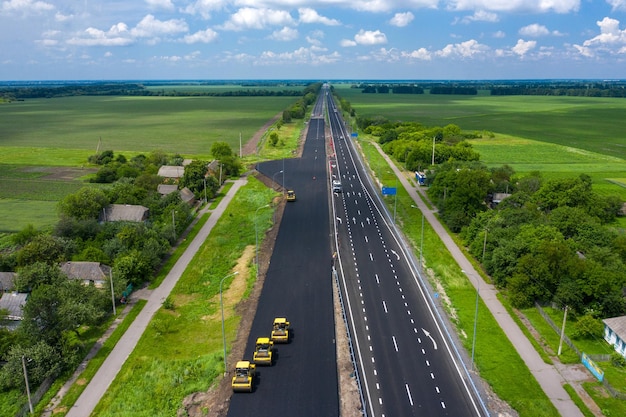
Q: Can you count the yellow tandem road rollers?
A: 4